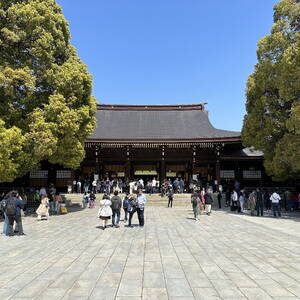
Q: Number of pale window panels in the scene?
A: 4